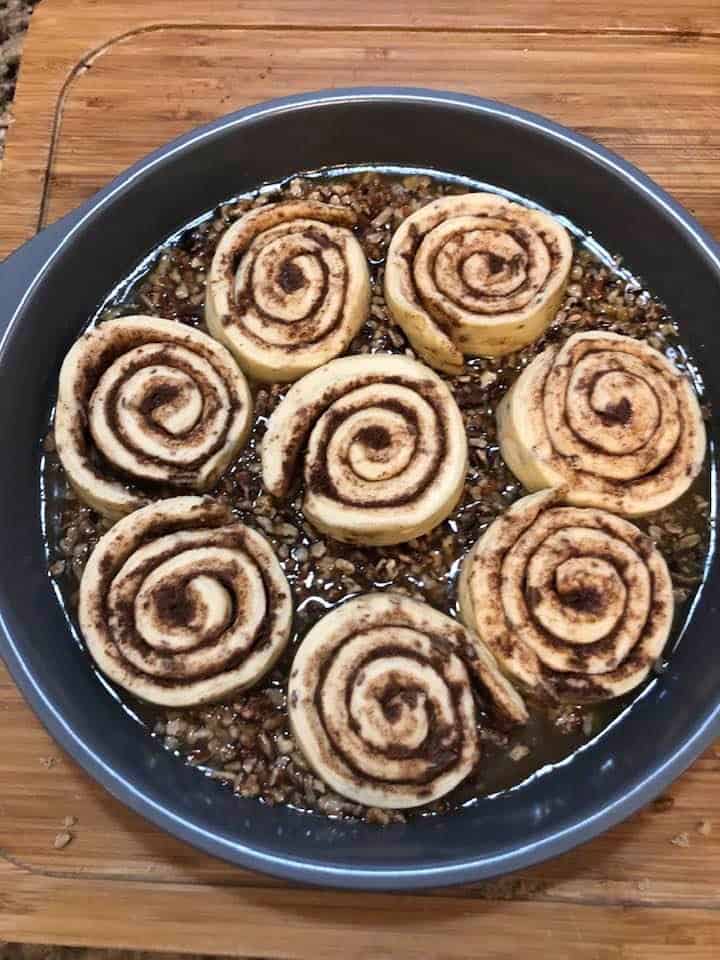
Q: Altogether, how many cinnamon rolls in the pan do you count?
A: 8